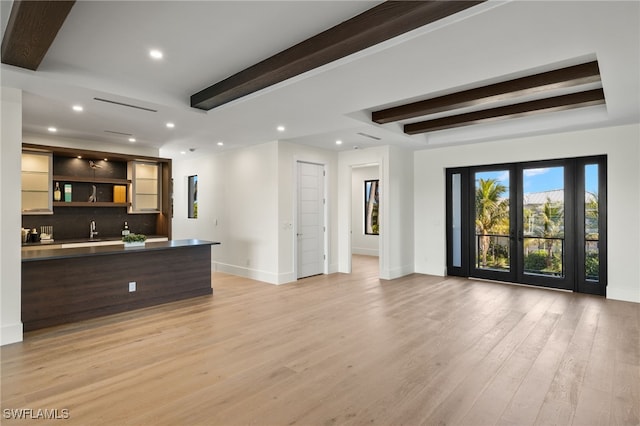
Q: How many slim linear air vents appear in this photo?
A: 3